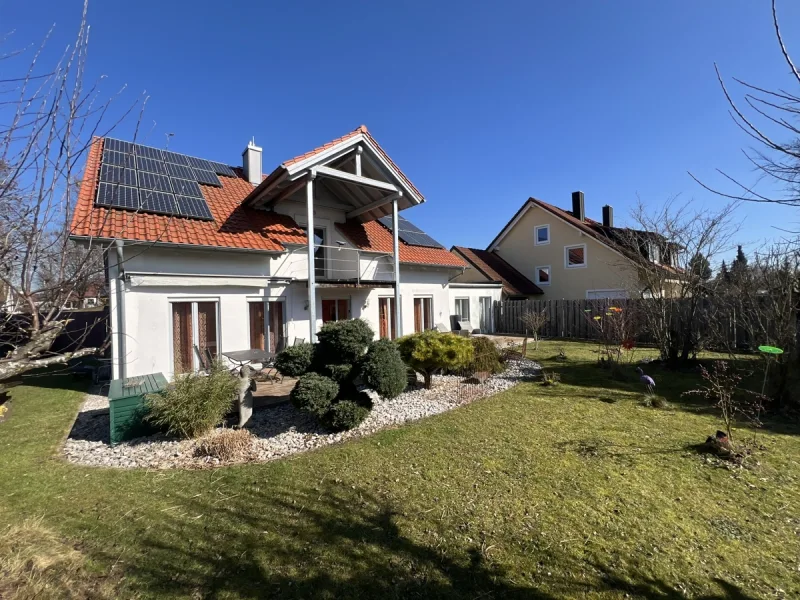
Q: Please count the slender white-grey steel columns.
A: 2